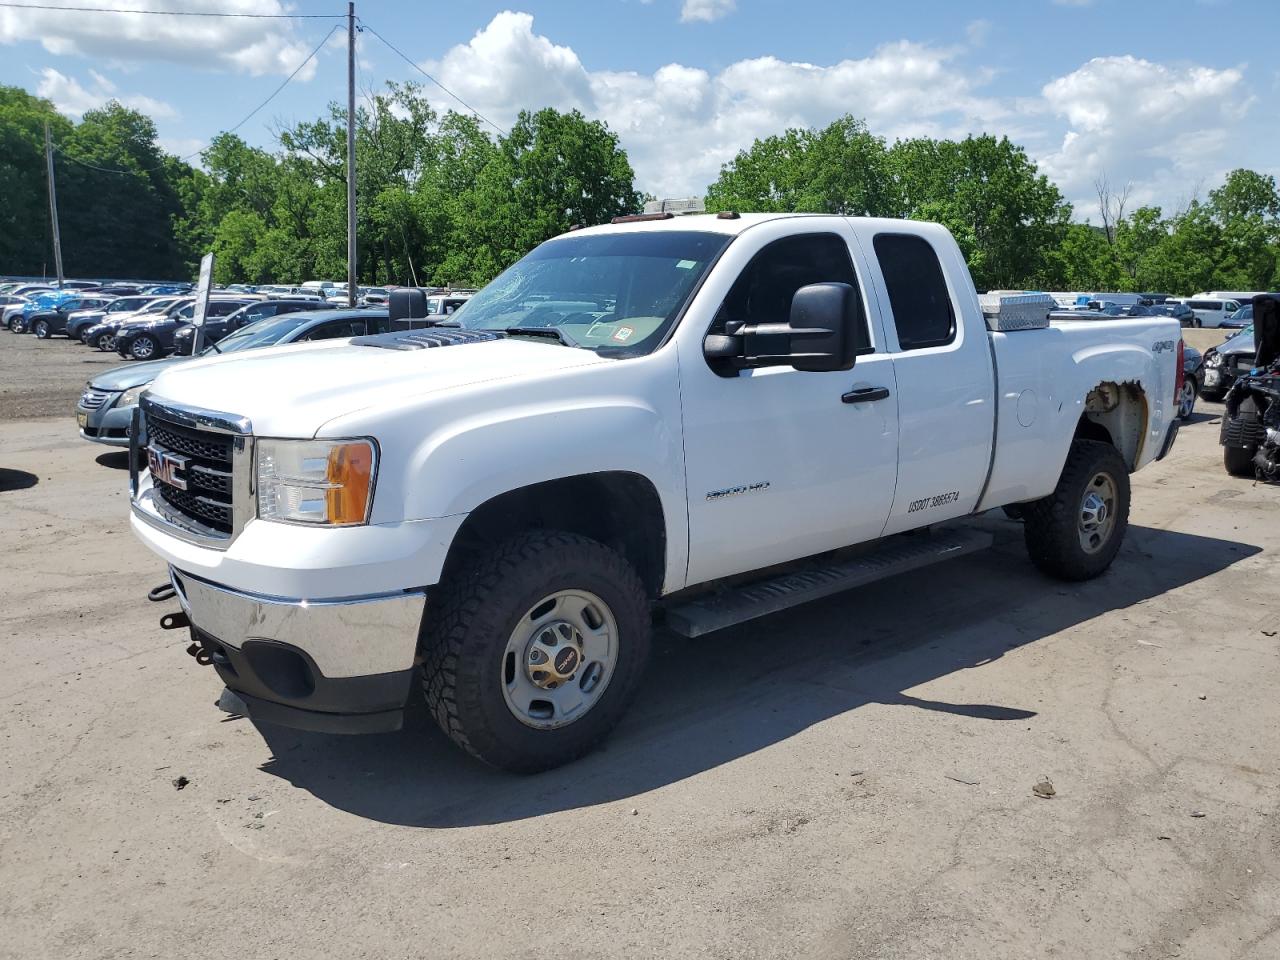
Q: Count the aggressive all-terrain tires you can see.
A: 2